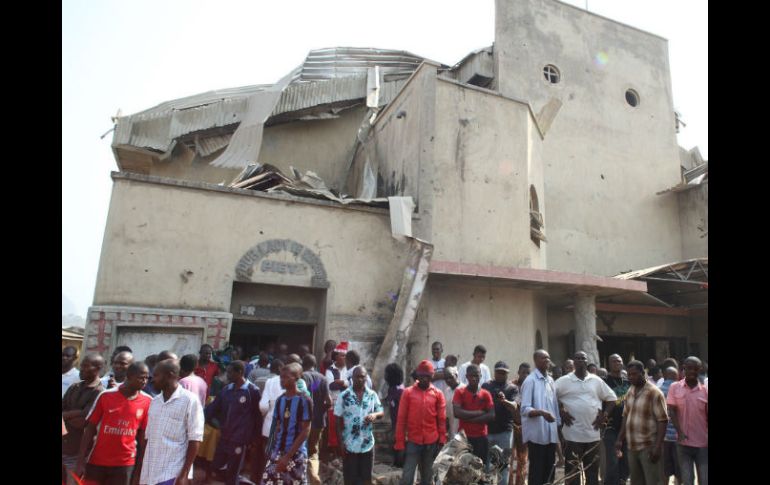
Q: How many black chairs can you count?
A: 0